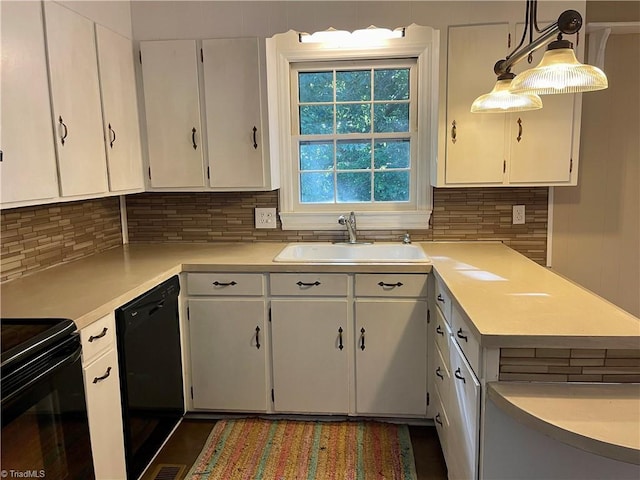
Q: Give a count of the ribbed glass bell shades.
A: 2